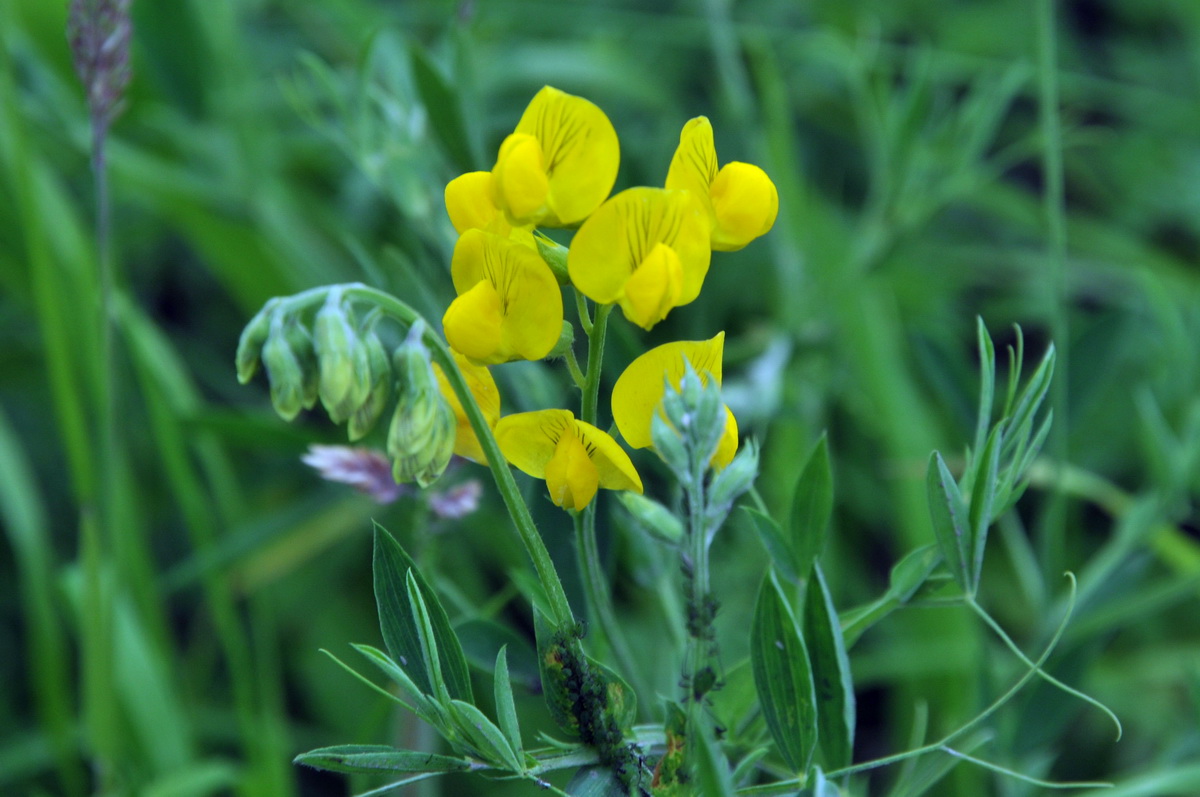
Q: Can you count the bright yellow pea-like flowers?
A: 8